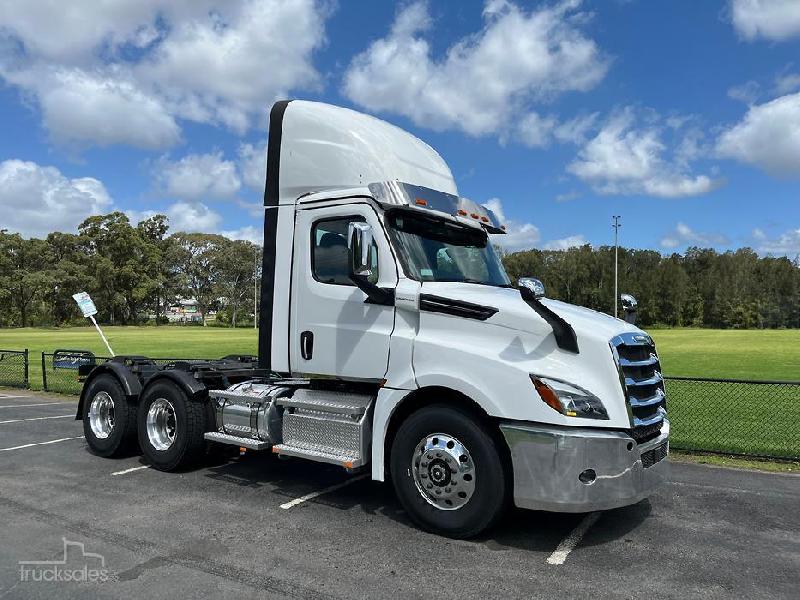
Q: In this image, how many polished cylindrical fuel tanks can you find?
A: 1